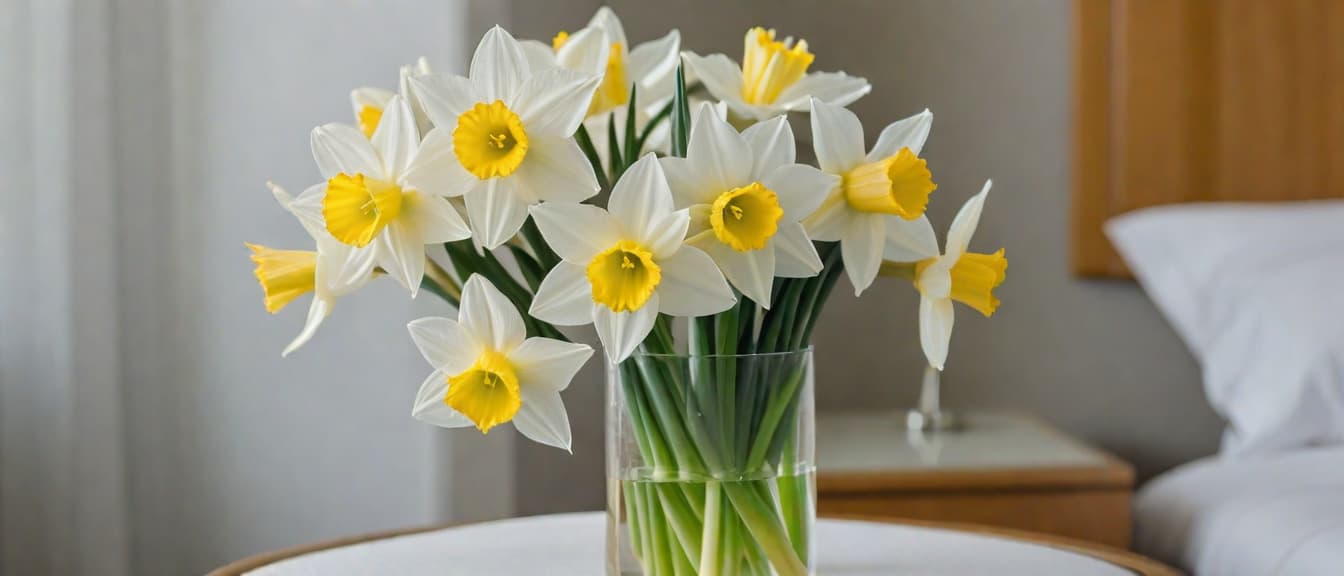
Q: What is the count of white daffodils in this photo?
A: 11